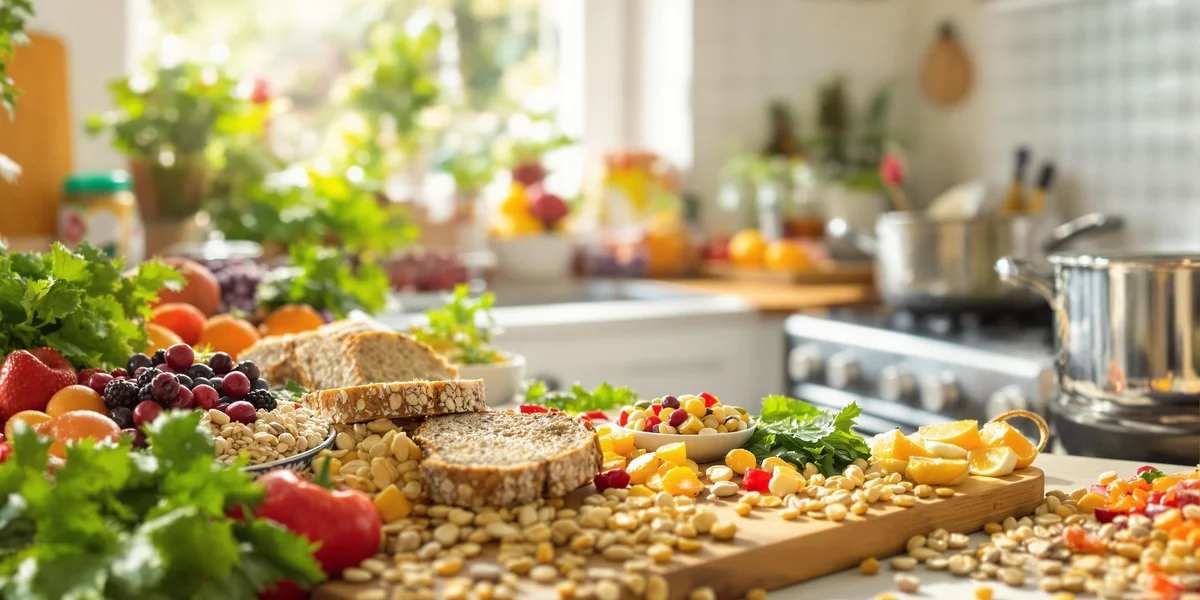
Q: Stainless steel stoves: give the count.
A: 1